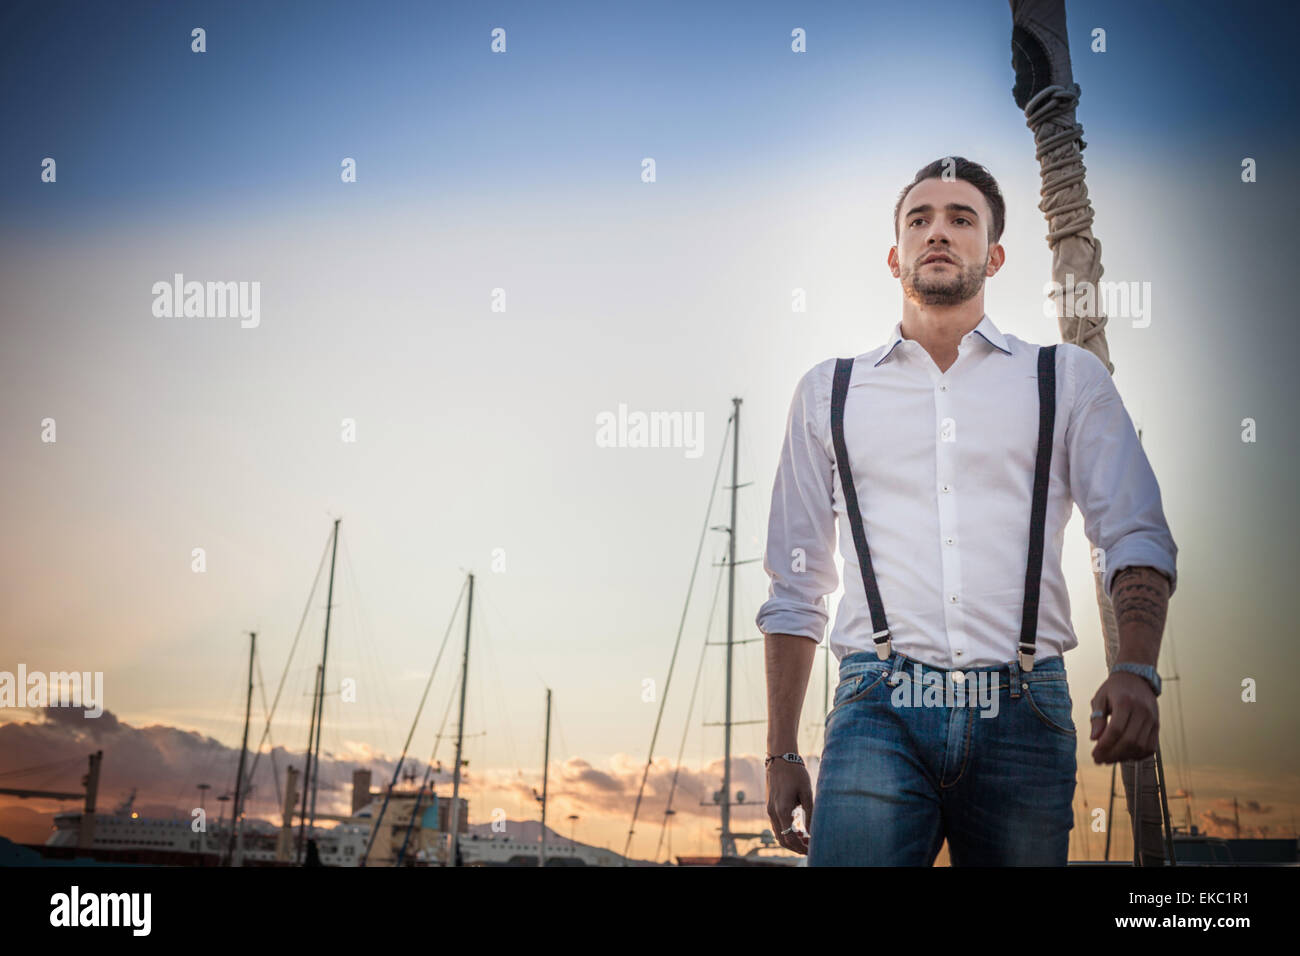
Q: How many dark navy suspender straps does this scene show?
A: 2